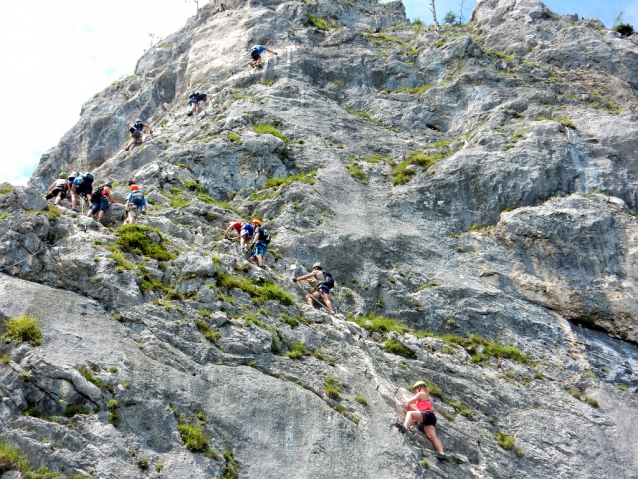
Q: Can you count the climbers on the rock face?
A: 12